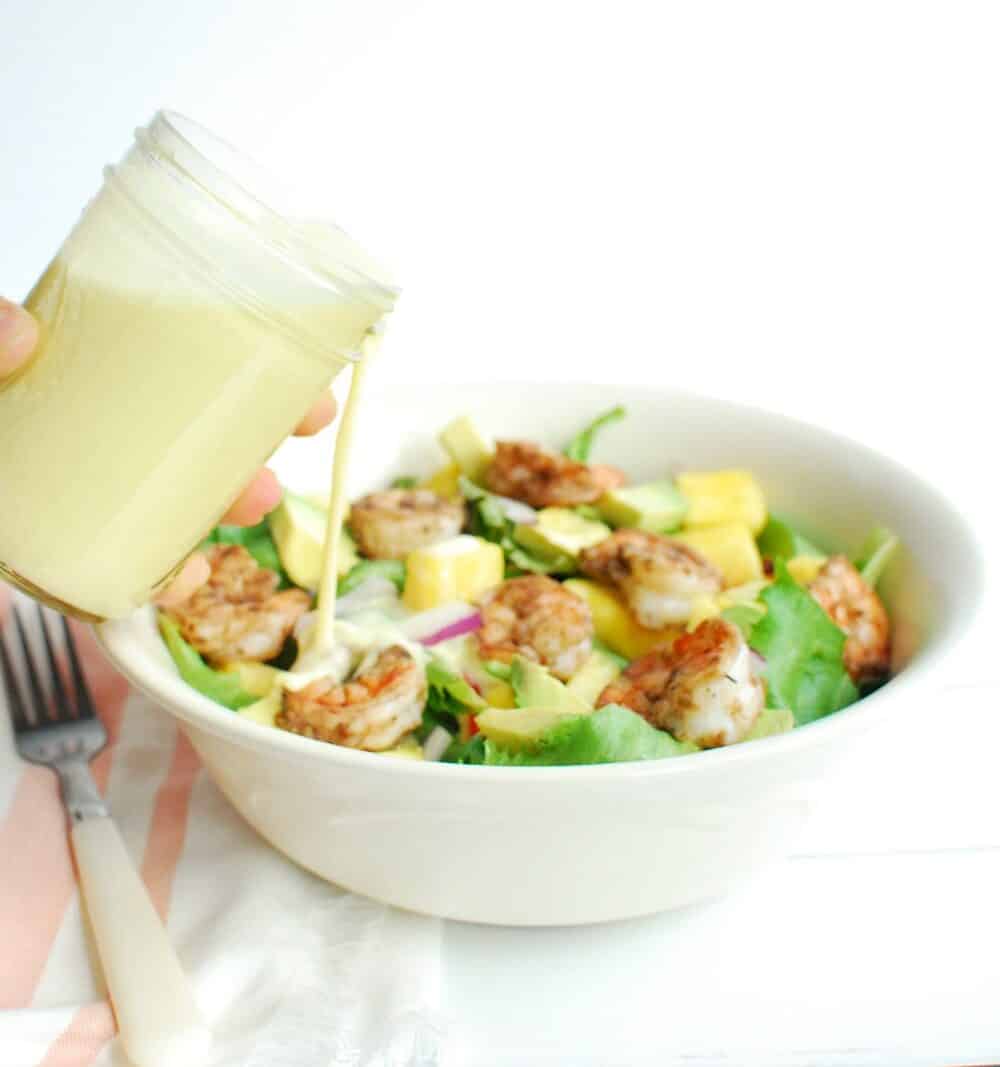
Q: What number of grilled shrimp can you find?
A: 8